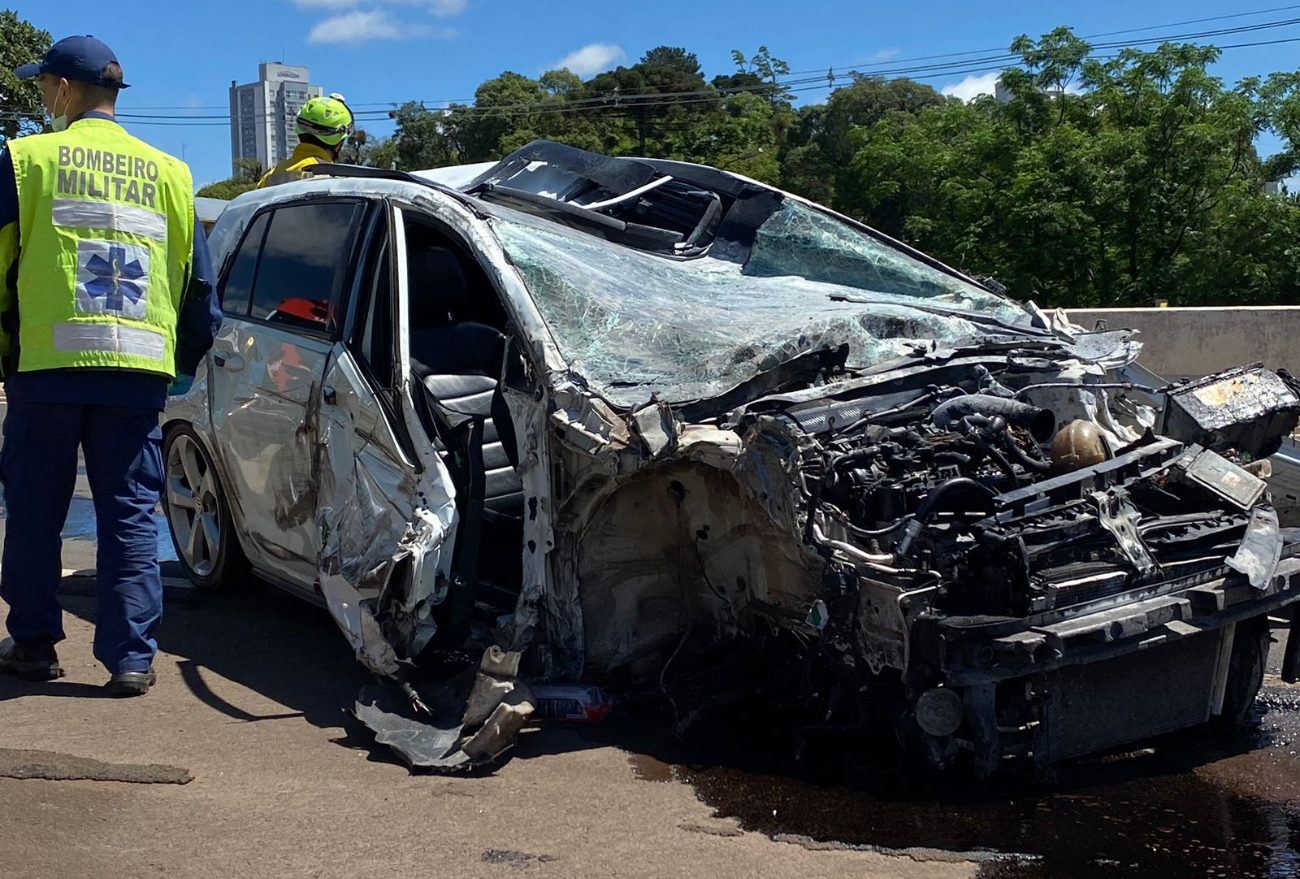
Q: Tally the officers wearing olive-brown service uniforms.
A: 0